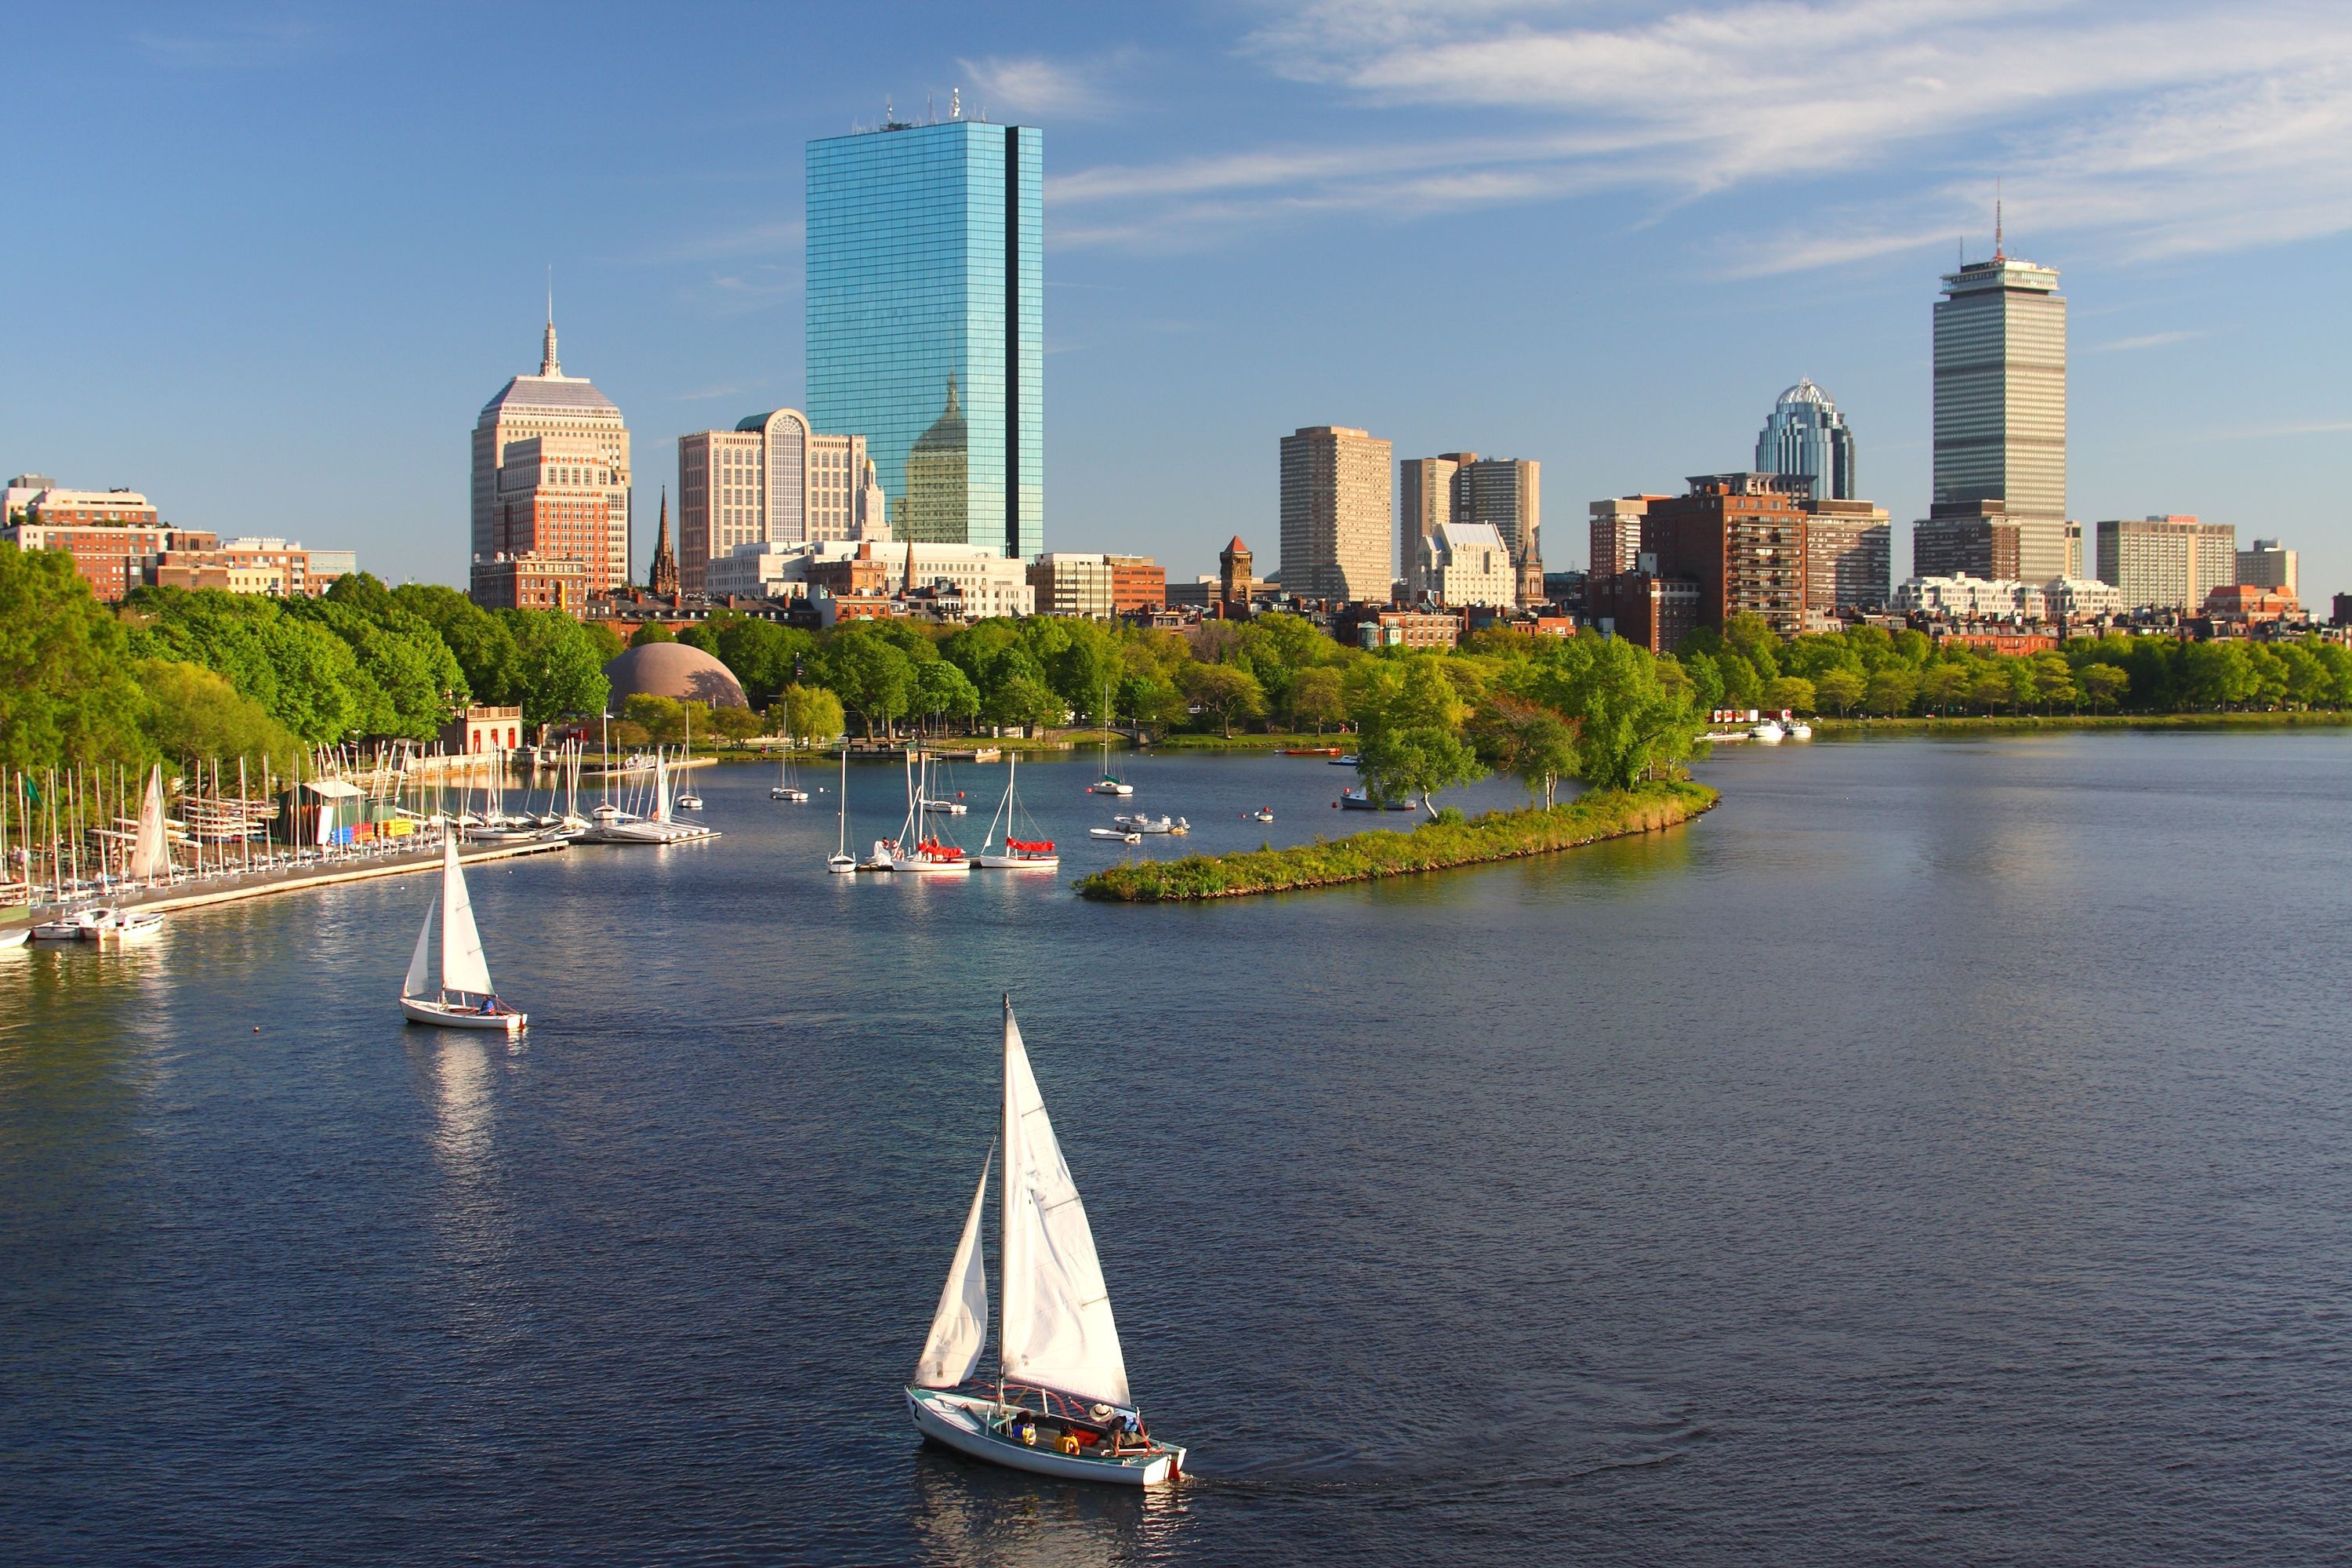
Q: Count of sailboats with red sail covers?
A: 2